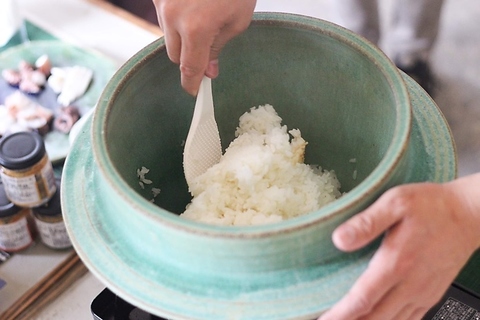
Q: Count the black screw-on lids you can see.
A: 3